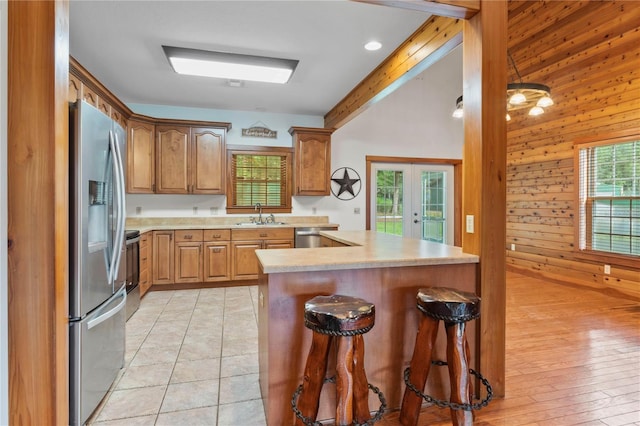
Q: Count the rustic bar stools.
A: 2